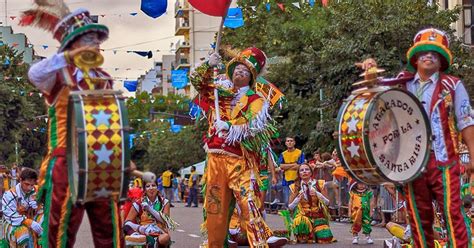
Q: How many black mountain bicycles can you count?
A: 0